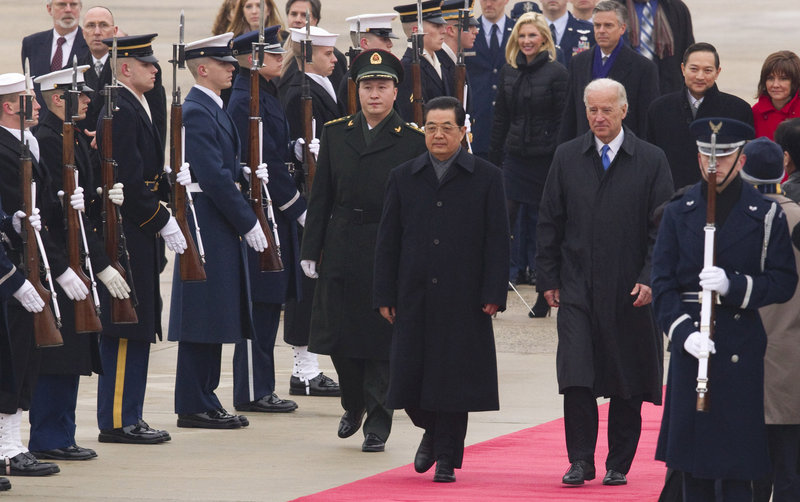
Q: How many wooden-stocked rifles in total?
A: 10